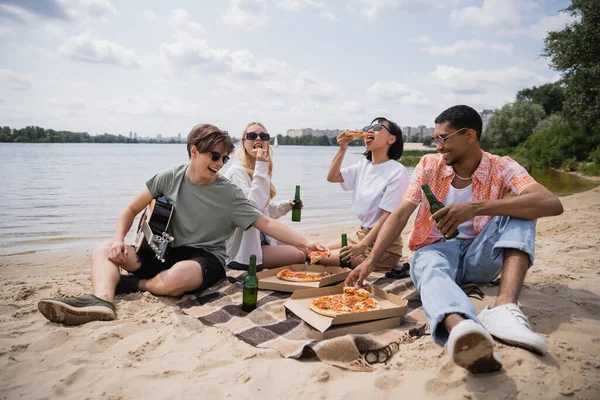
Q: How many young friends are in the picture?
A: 4